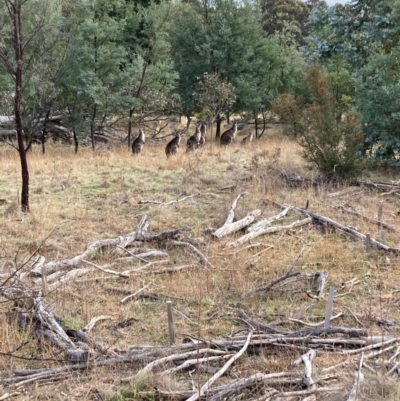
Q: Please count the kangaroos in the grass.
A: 6